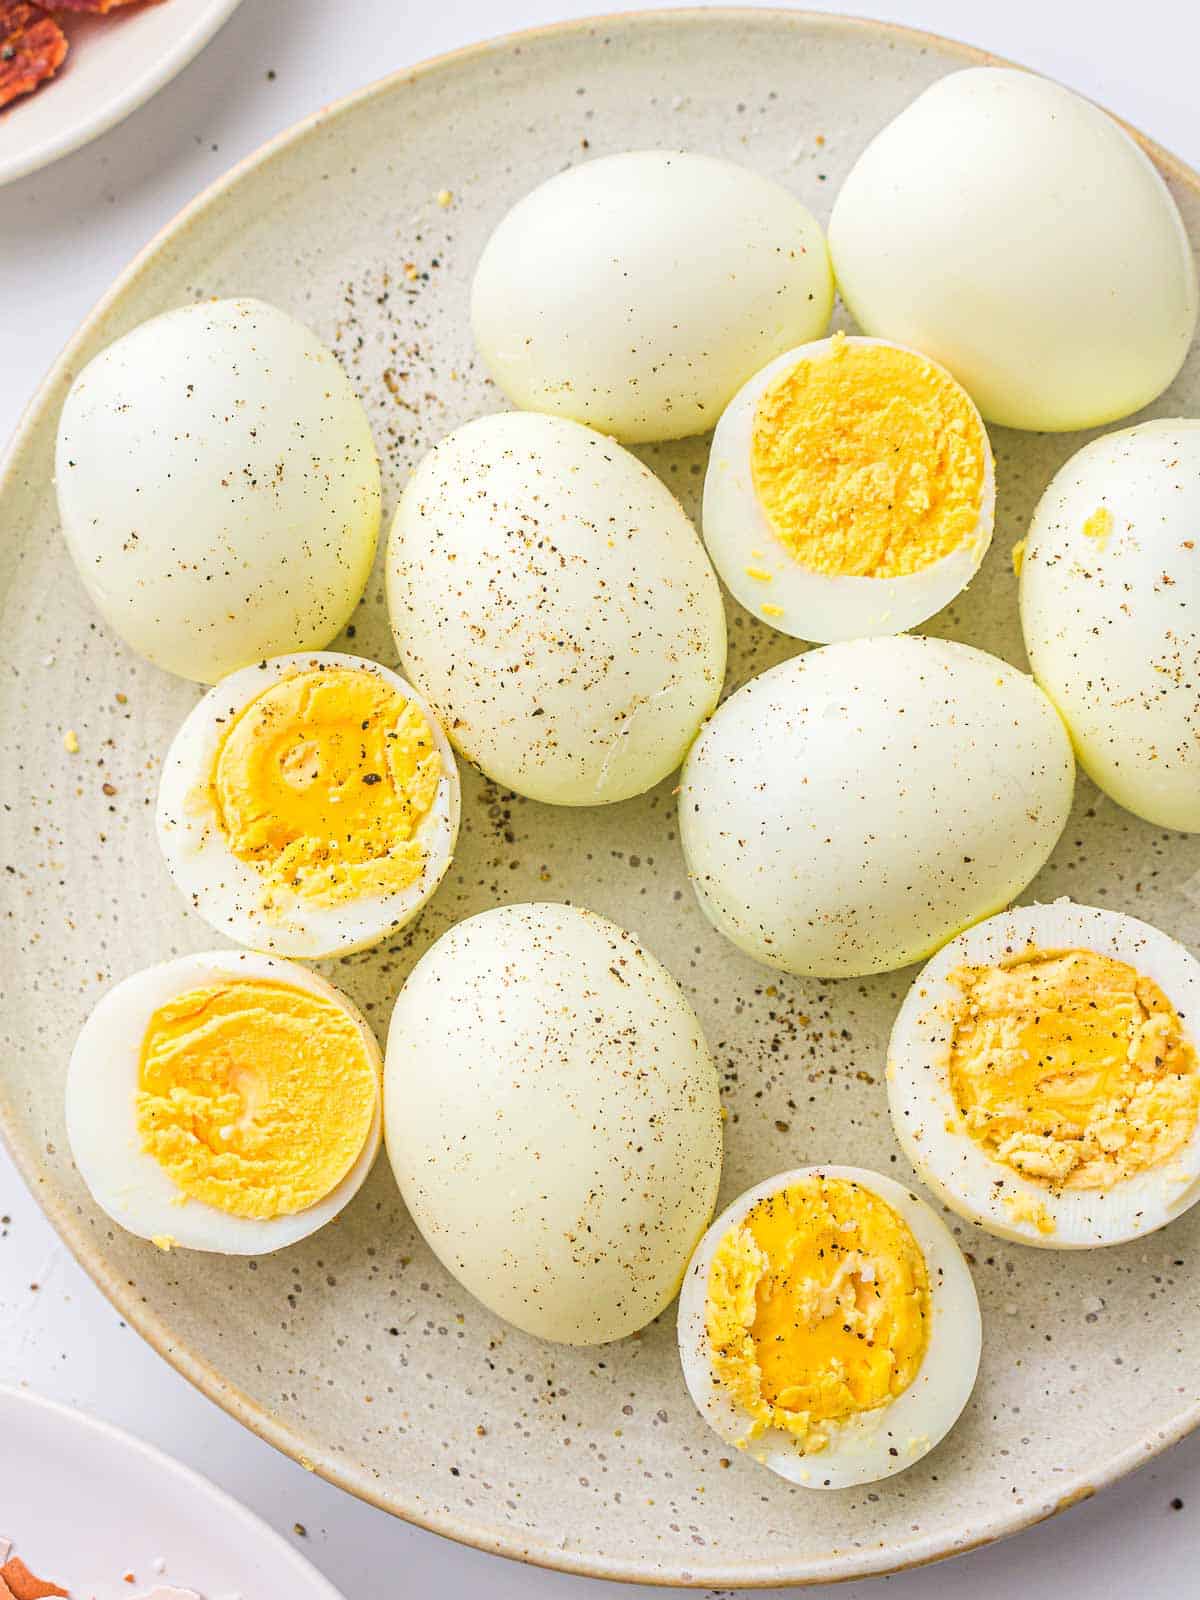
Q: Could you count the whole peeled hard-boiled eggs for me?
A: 7